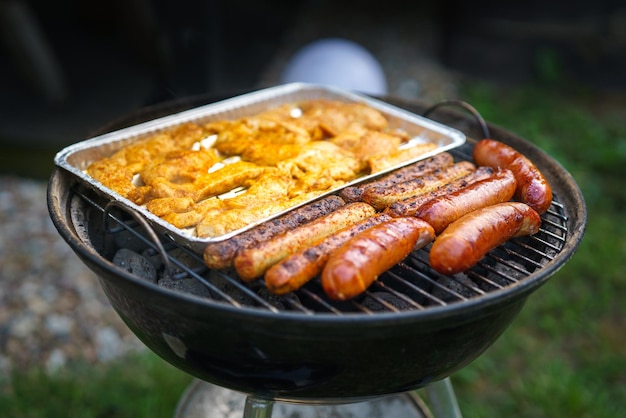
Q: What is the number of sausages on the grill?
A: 10